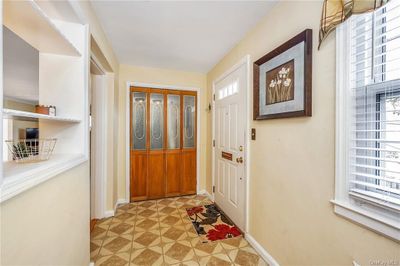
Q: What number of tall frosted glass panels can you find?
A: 4